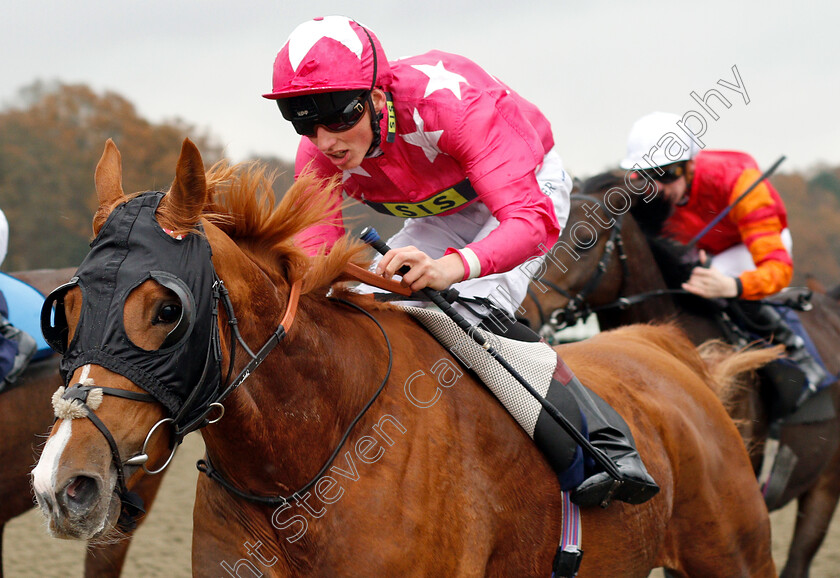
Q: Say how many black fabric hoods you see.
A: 1